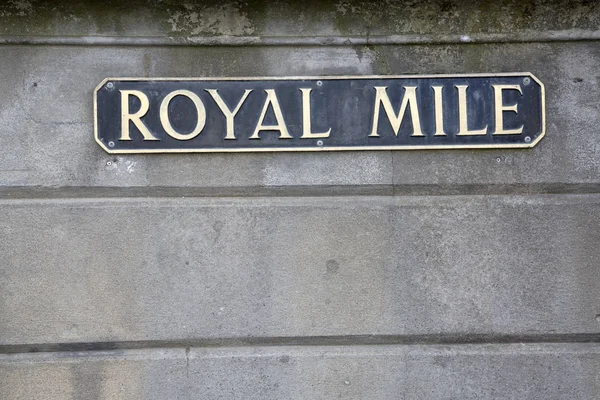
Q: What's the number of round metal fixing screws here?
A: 6